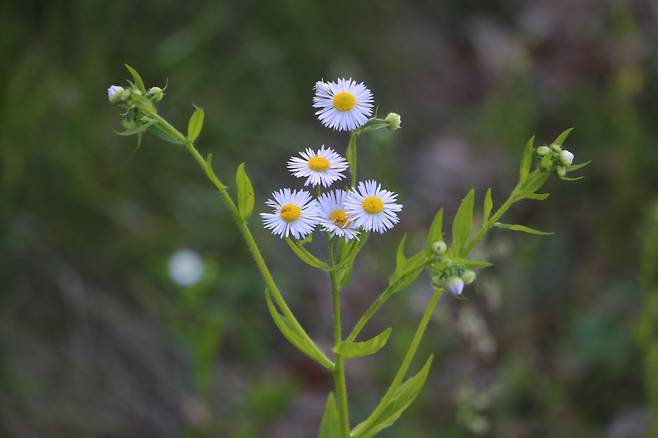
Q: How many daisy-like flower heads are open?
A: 5